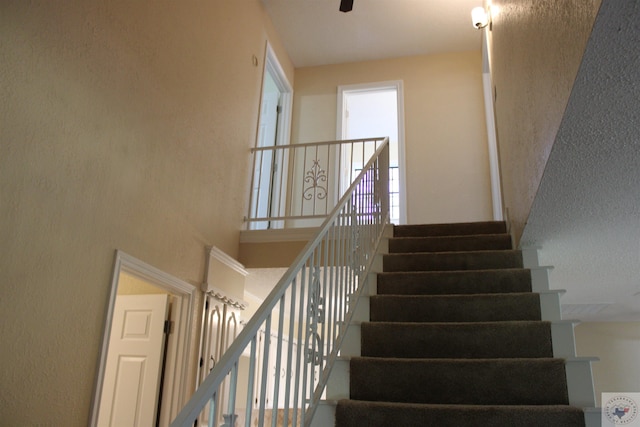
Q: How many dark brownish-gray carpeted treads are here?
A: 8